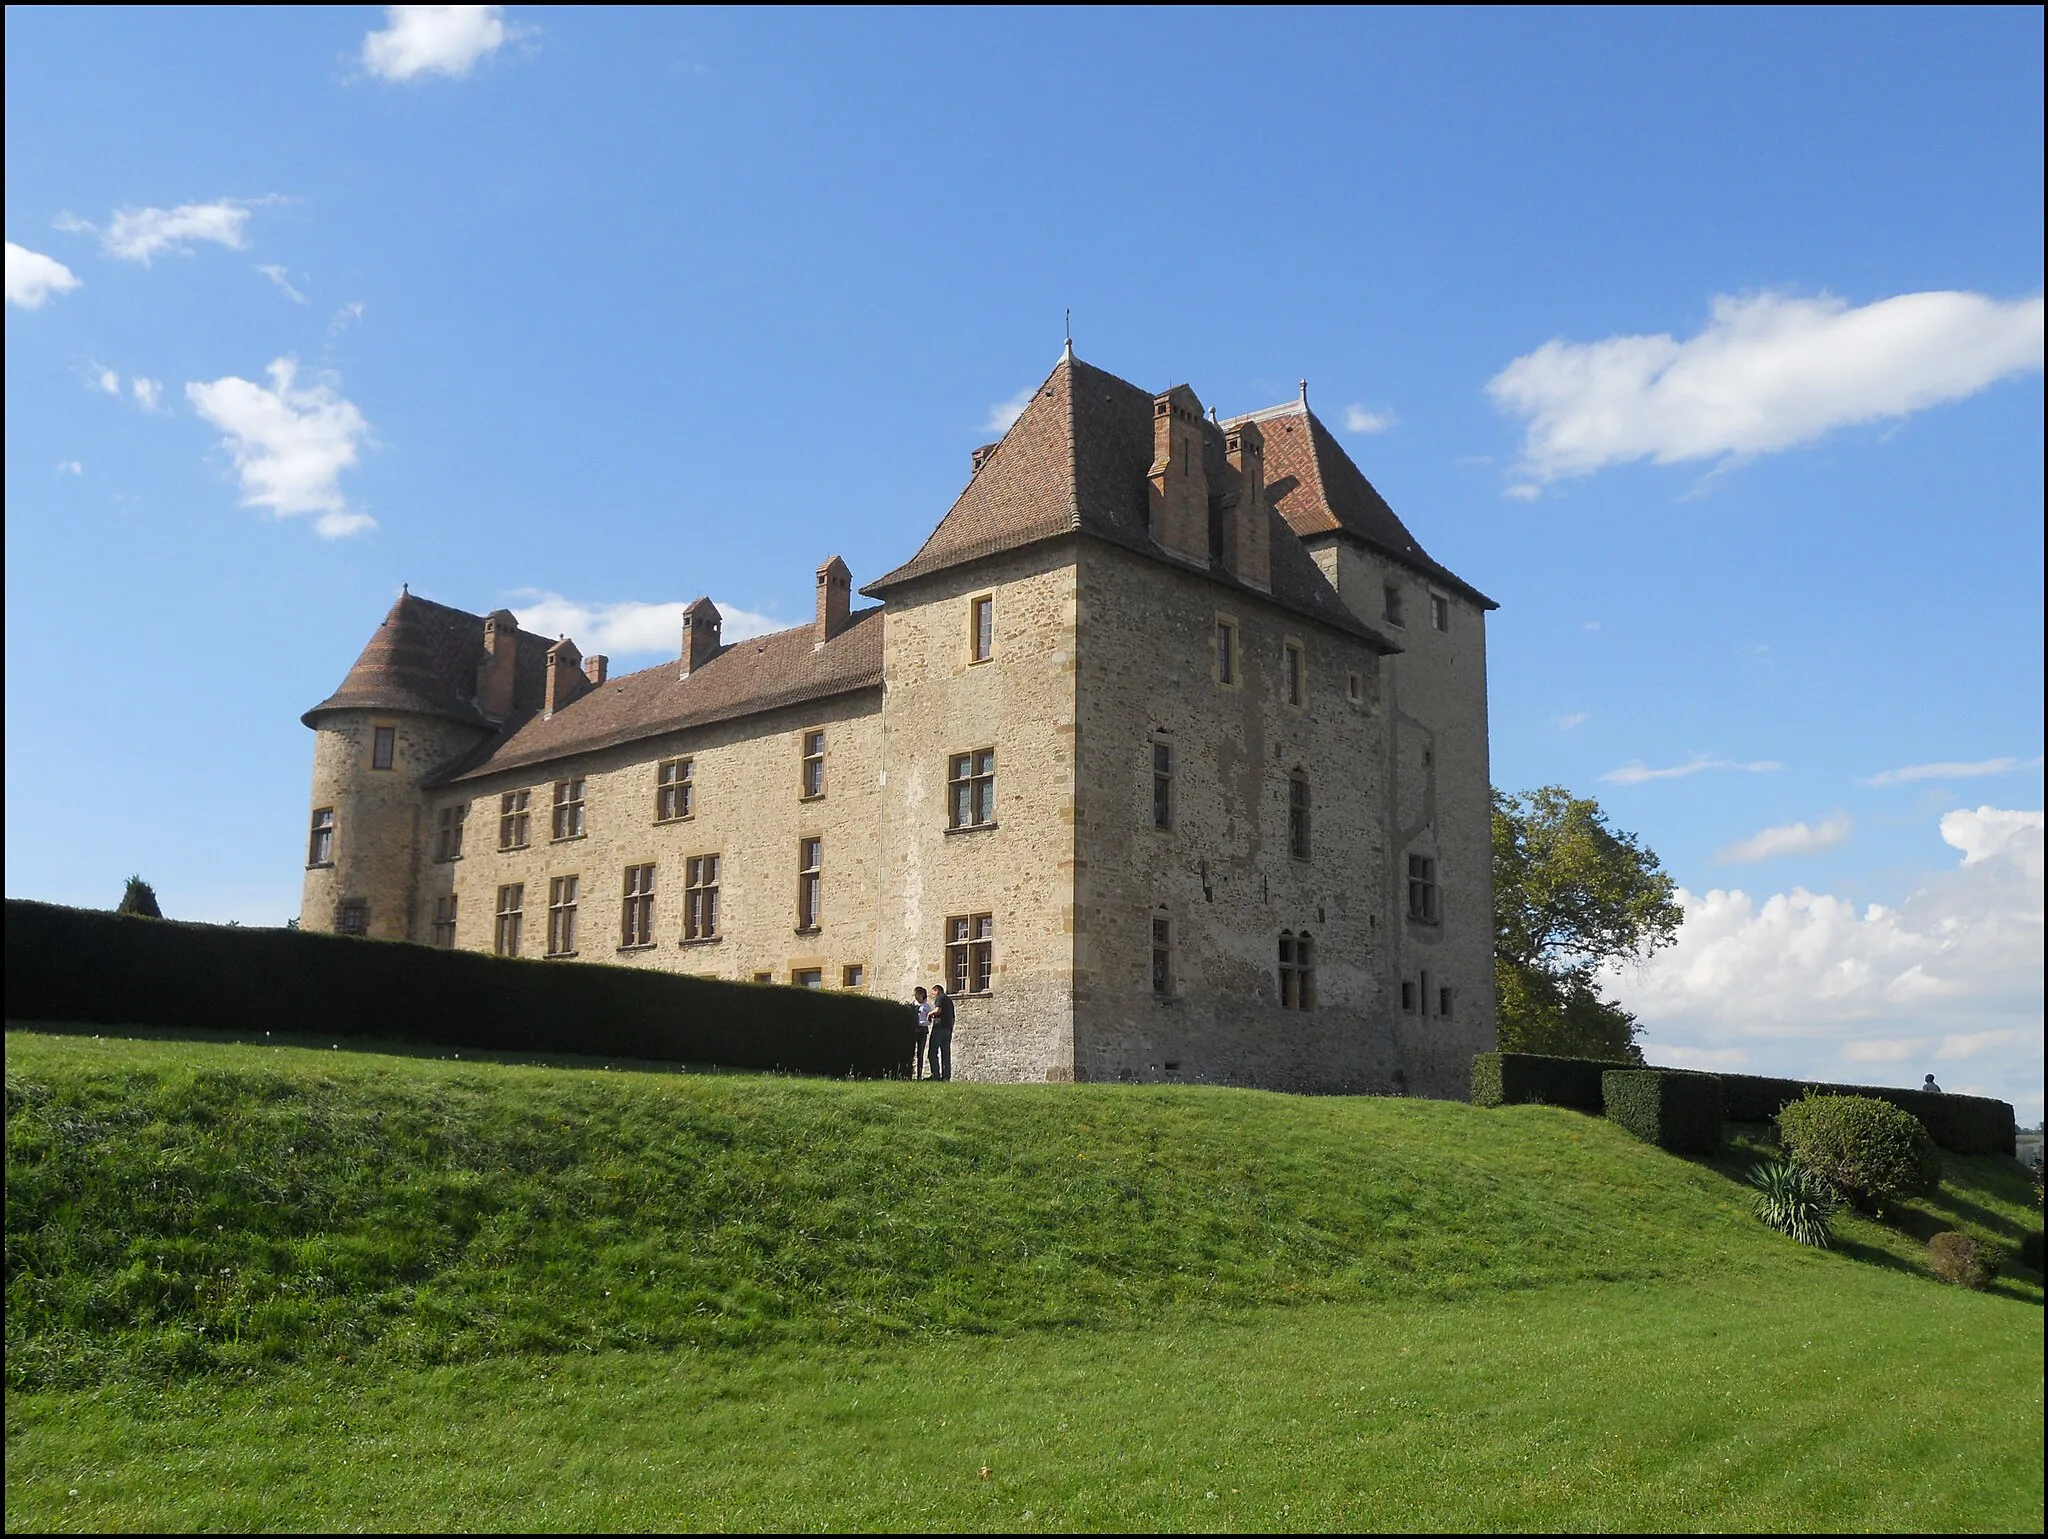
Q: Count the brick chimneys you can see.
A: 8